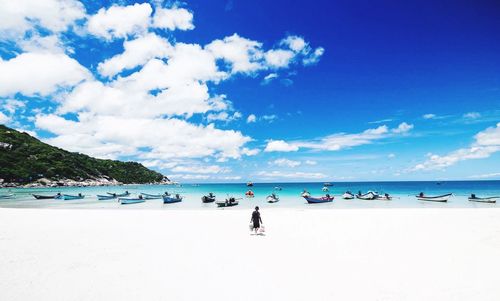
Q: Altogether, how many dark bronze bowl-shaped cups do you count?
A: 0